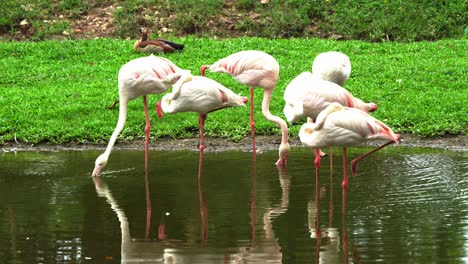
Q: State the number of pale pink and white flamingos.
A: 6